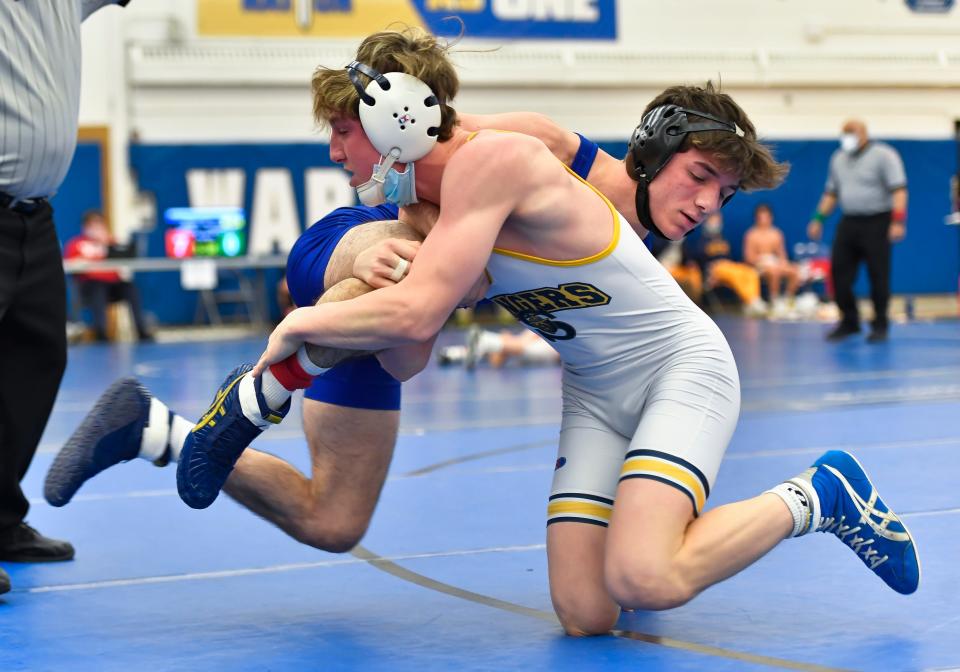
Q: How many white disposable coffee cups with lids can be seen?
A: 0